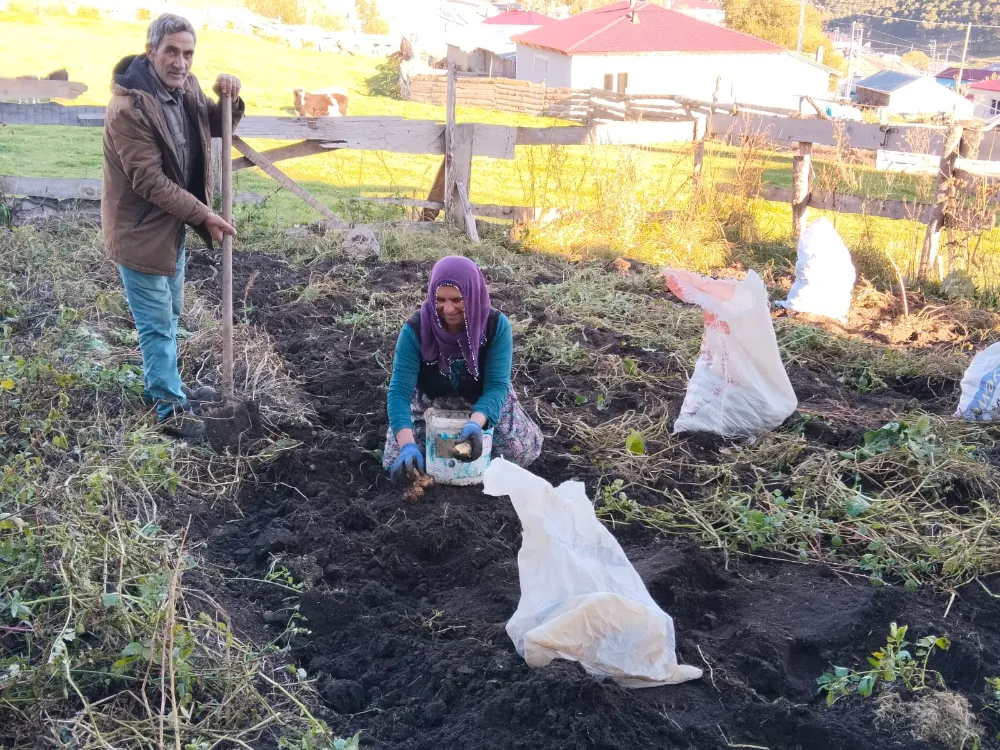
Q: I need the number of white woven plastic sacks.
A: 4